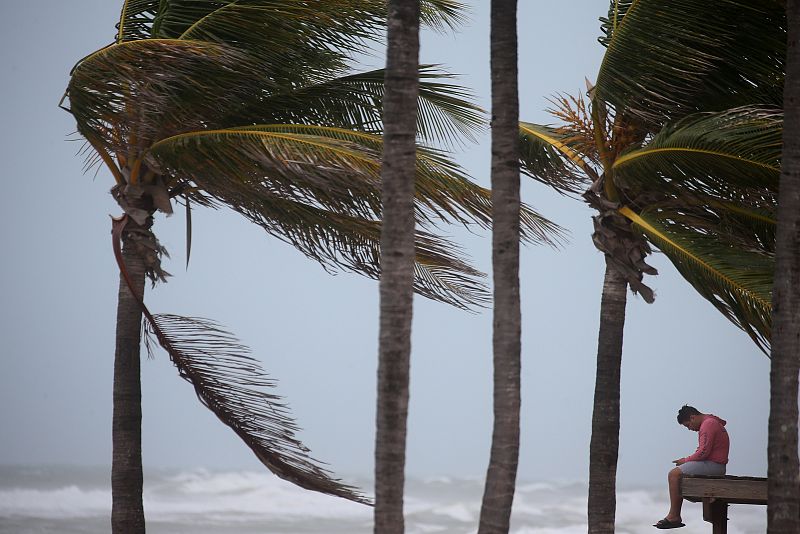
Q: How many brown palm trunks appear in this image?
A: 5